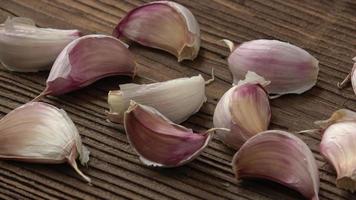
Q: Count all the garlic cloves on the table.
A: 11